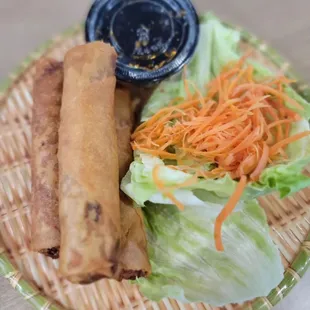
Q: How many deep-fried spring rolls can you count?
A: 3